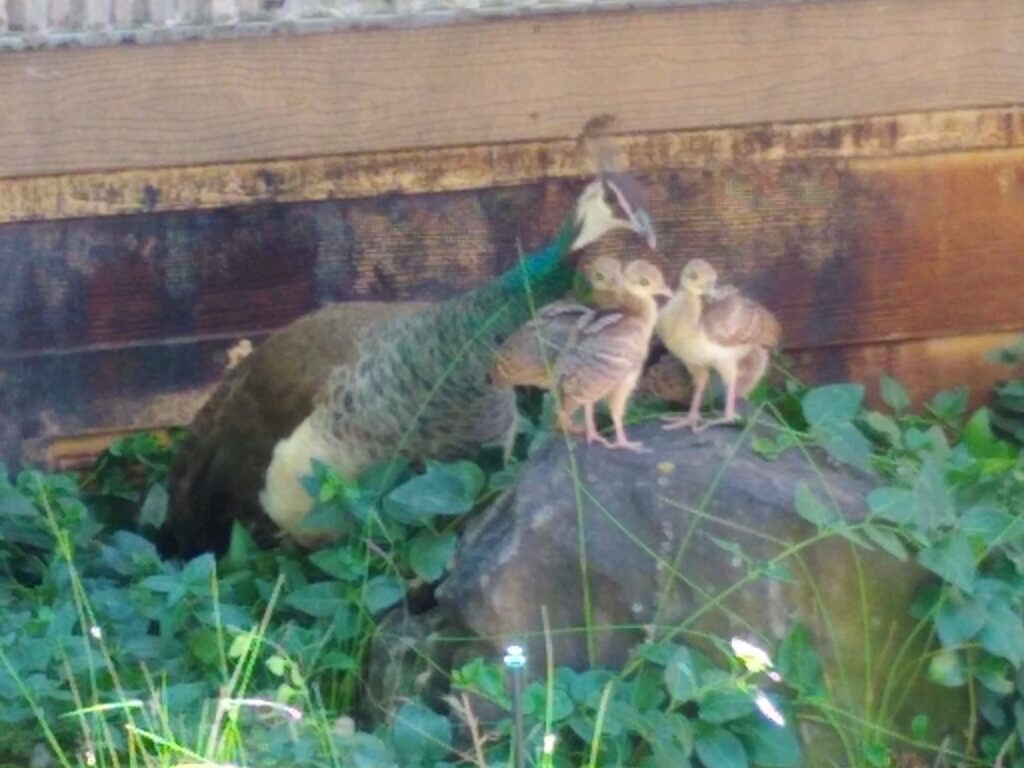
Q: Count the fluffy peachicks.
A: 3